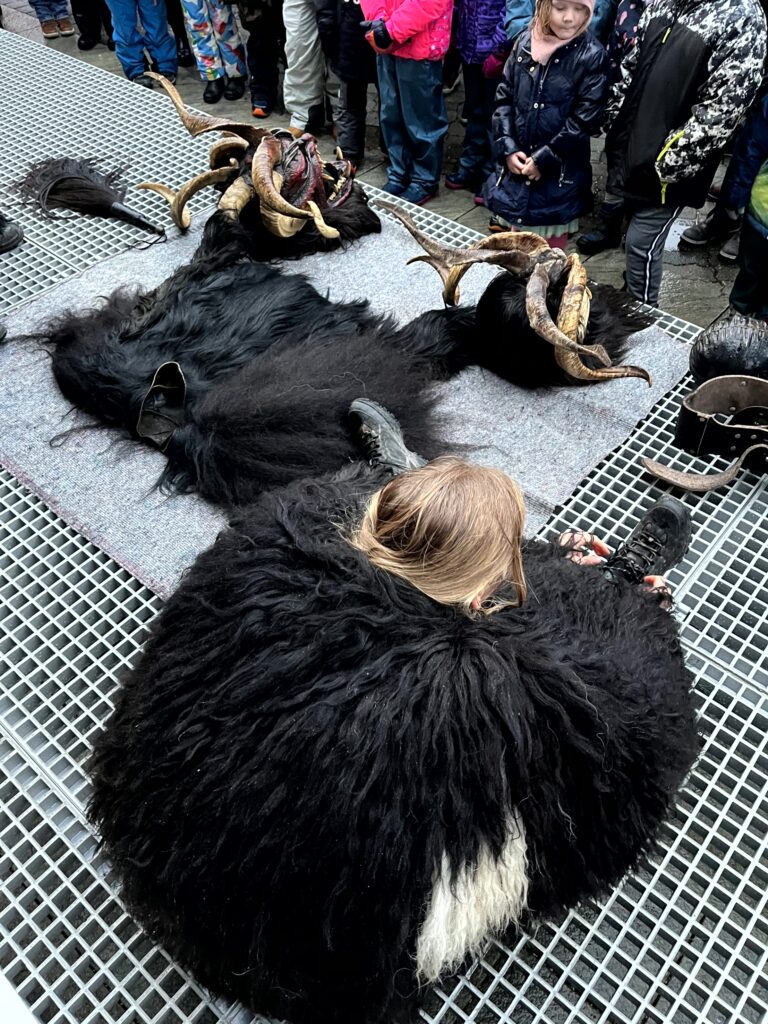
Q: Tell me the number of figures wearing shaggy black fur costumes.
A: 1